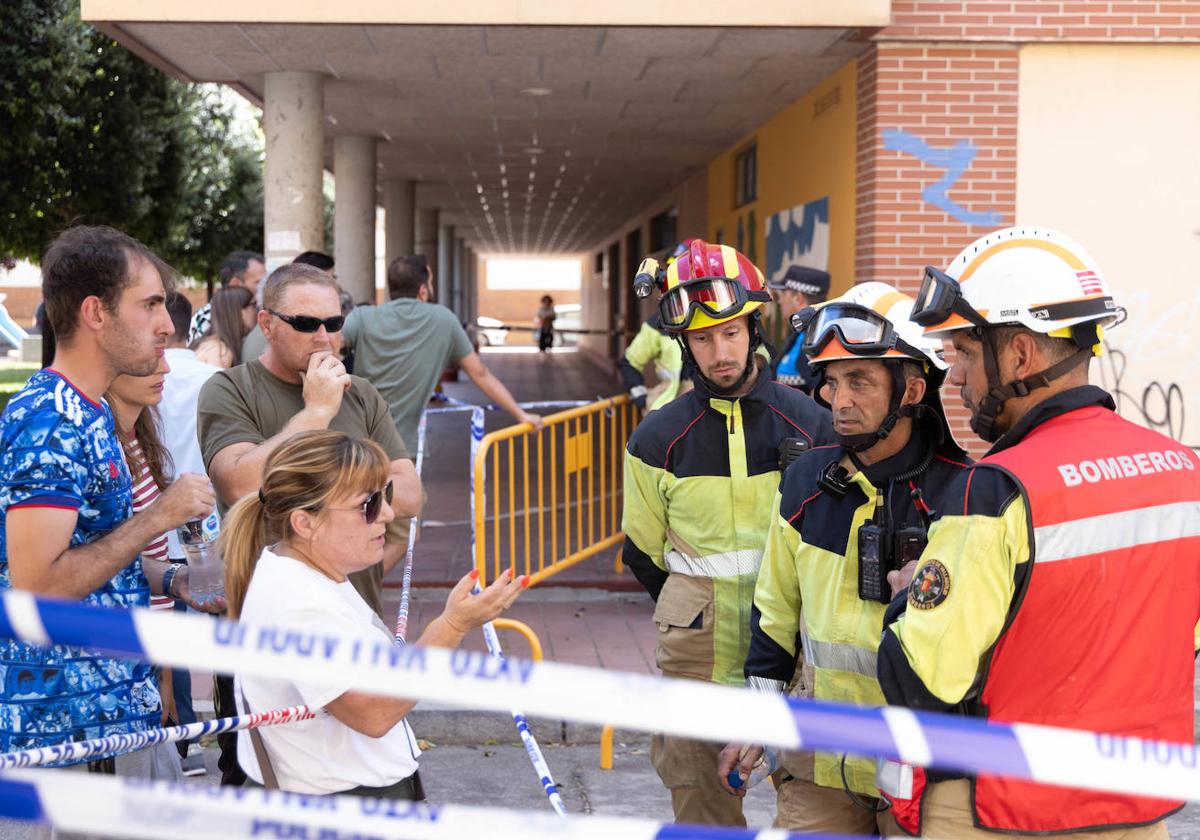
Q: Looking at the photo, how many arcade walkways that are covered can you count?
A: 1